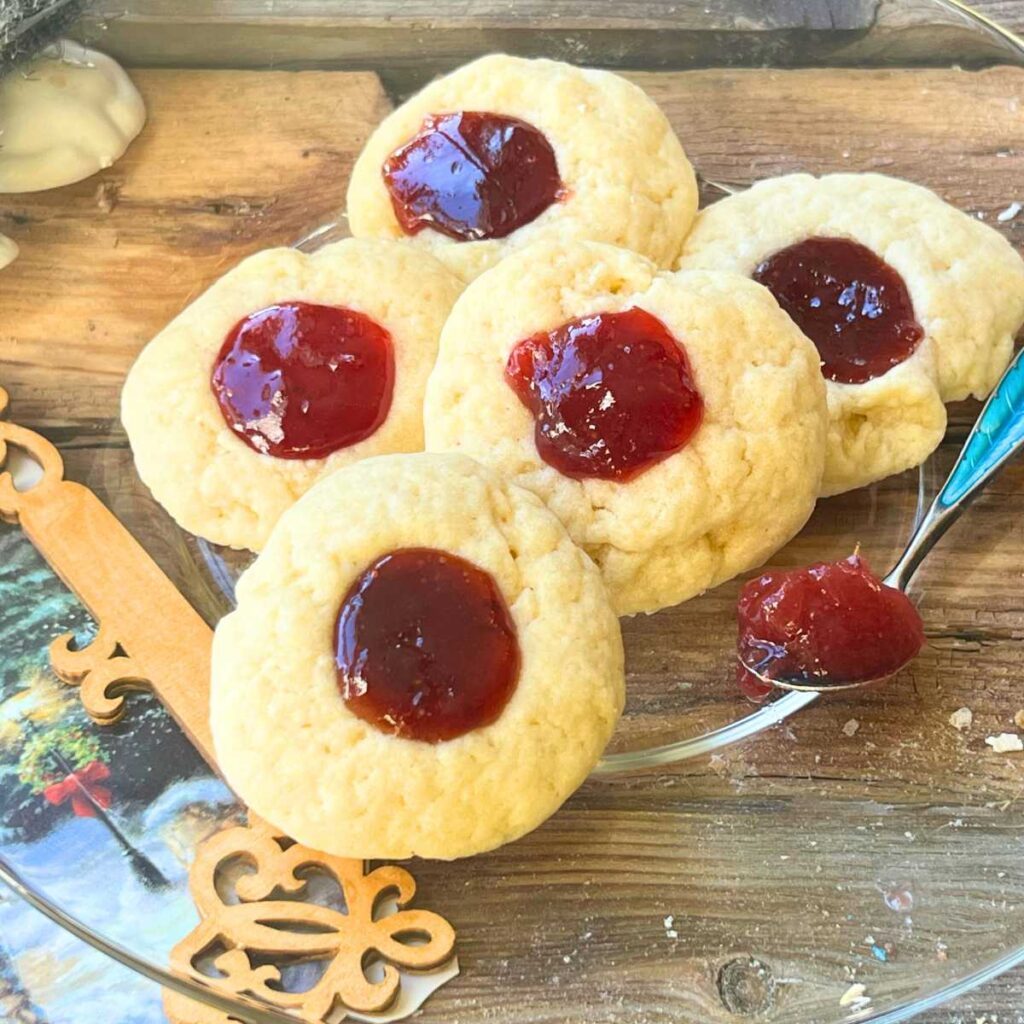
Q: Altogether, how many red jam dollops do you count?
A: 6